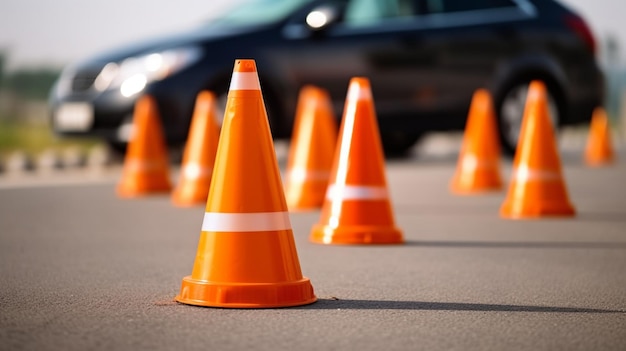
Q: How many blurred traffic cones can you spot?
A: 7